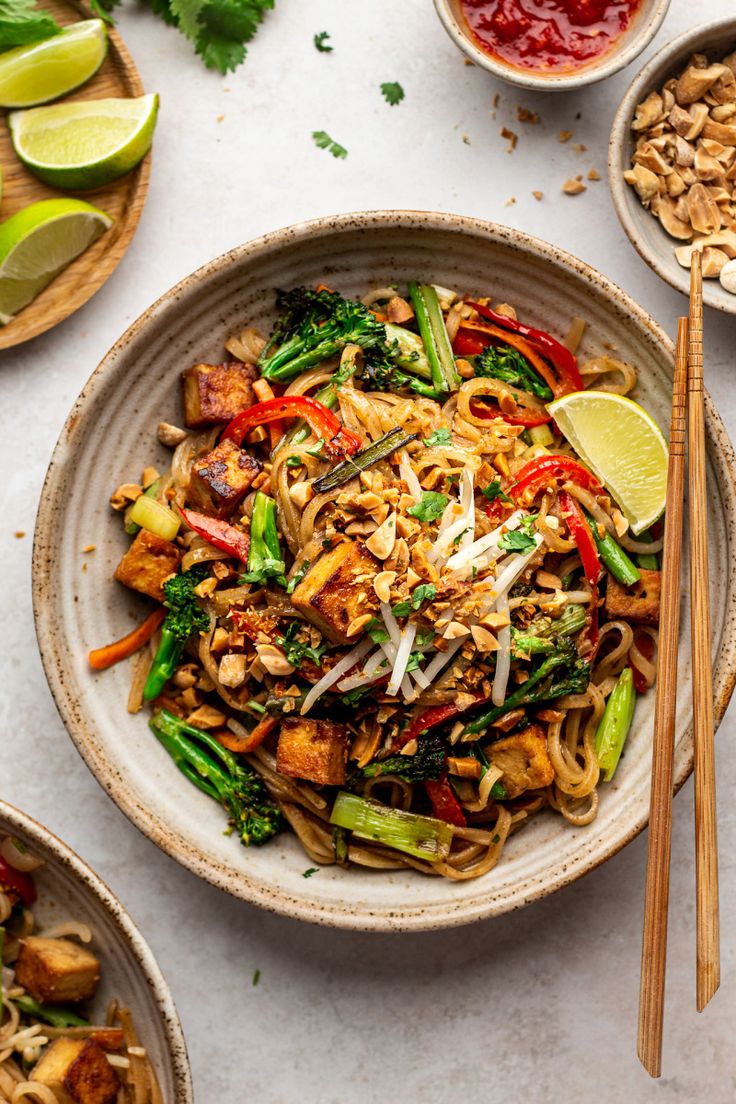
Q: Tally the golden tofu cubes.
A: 9